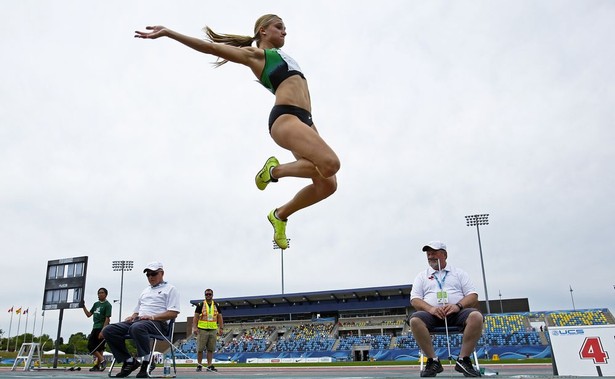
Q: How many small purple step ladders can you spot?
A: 0